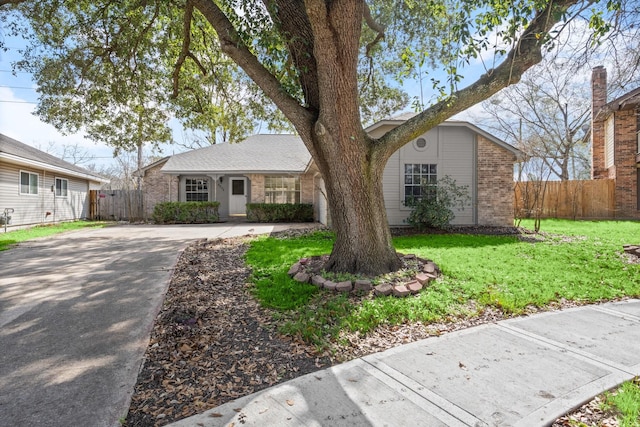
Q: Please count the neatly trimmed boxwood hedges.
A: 2